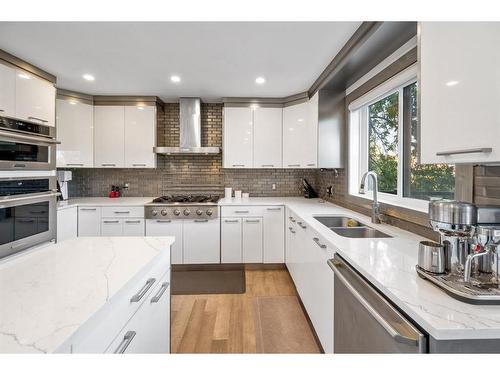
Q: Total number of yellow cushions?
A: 0